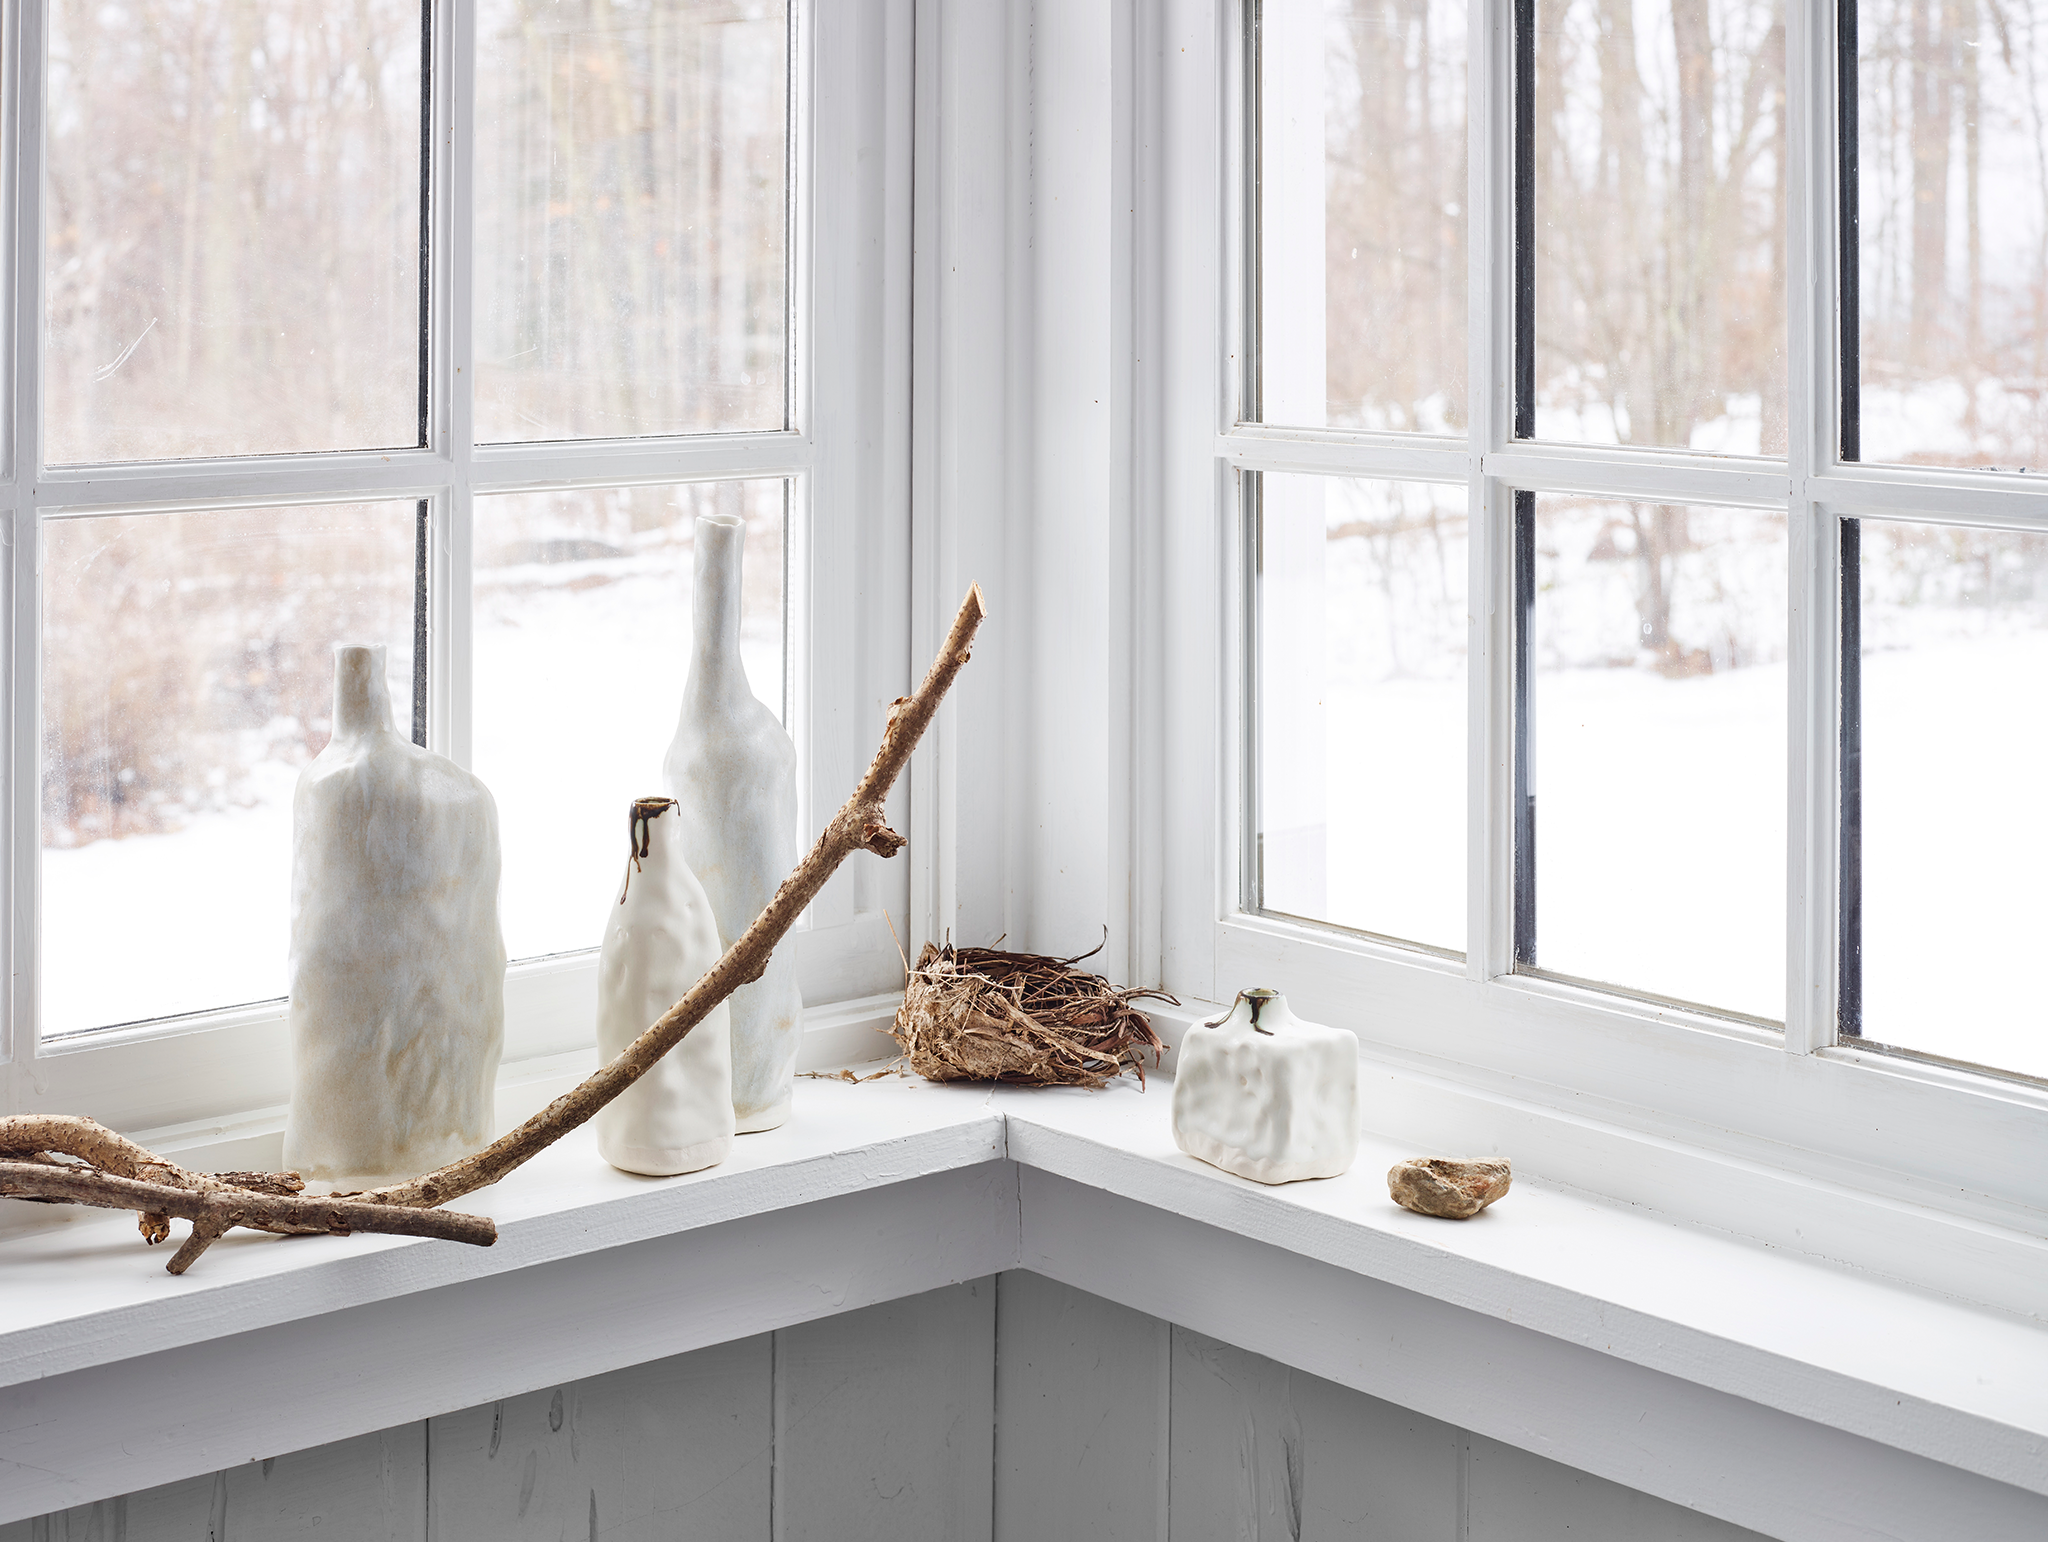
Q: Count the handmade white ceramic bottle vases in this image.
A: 4